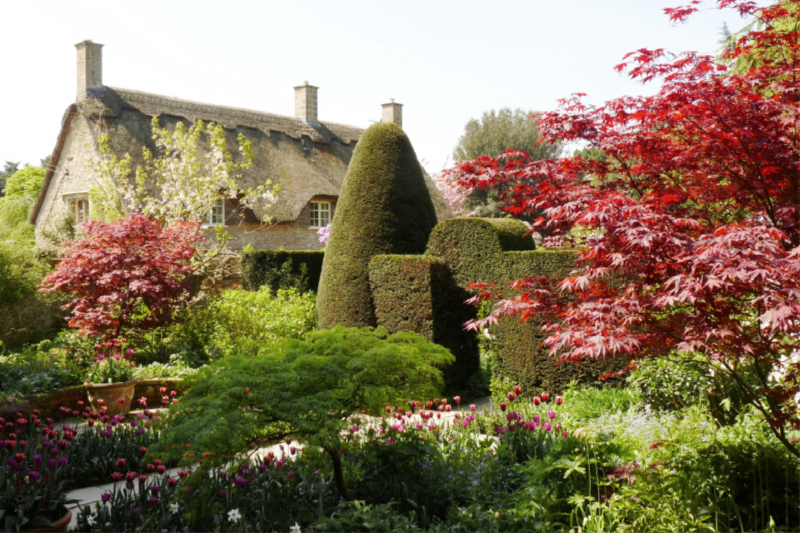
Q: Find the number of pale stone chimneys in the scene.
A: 3